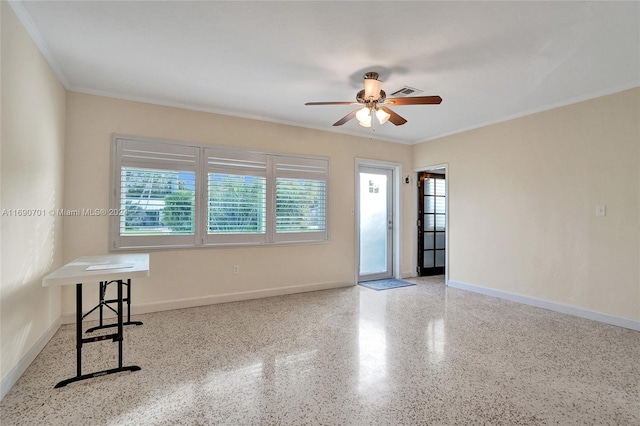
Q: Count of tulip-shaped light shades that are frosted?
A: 3